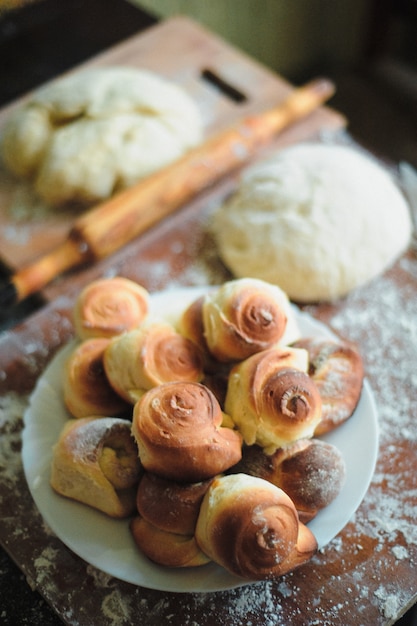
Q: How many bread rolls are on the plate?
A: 12